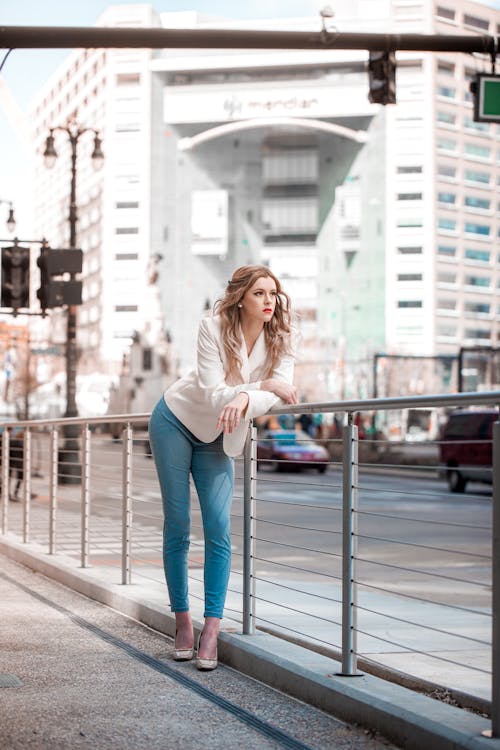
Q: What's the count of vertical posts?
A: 8